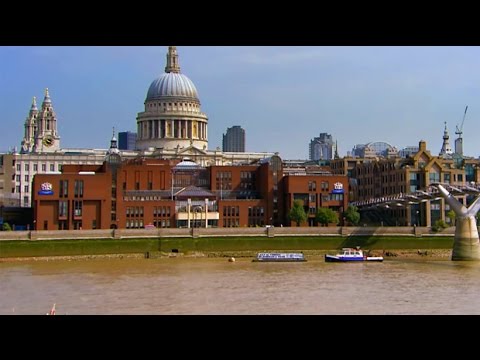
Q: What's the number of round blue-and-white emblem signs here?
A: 2